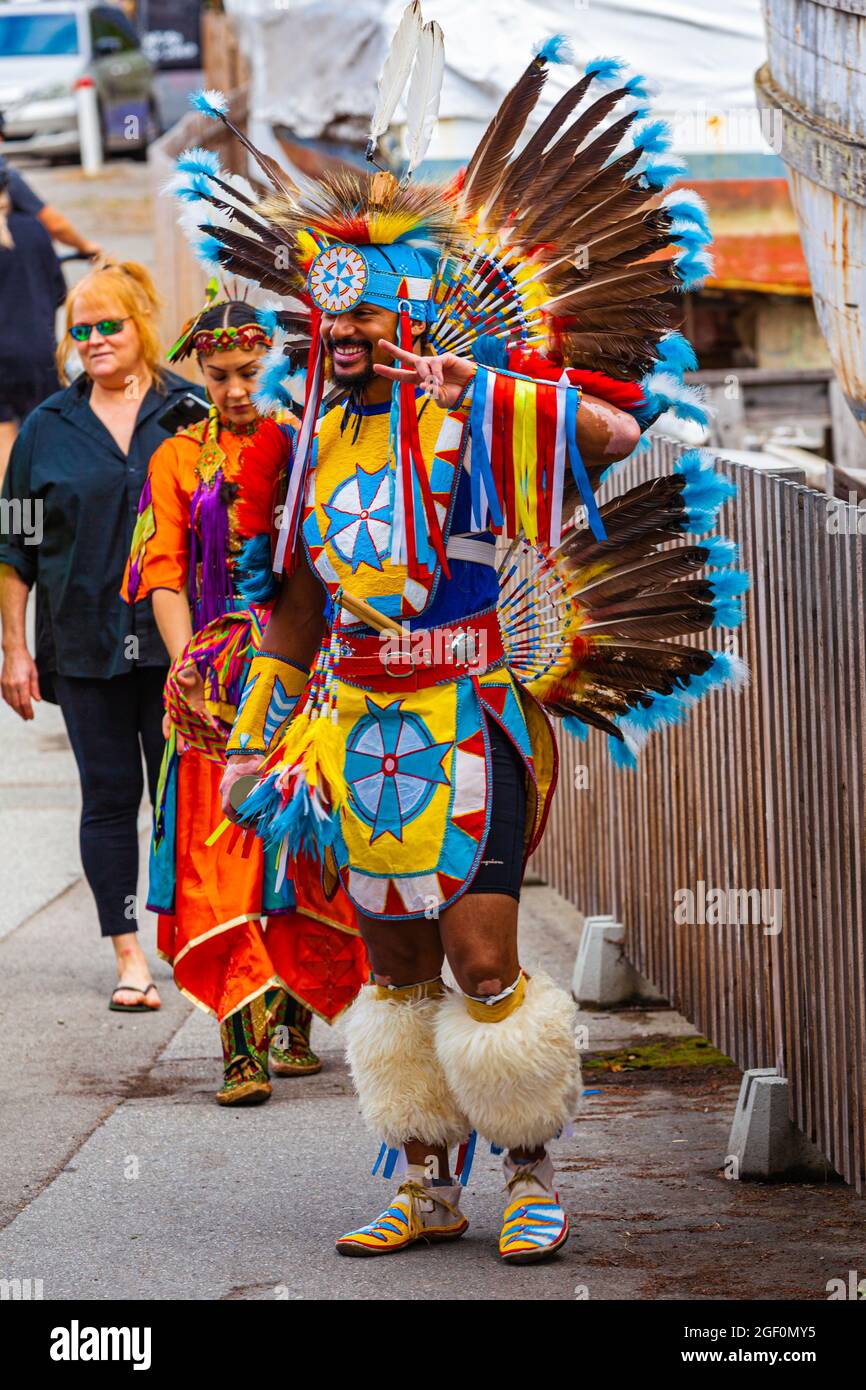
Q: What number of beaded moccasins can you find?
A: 4